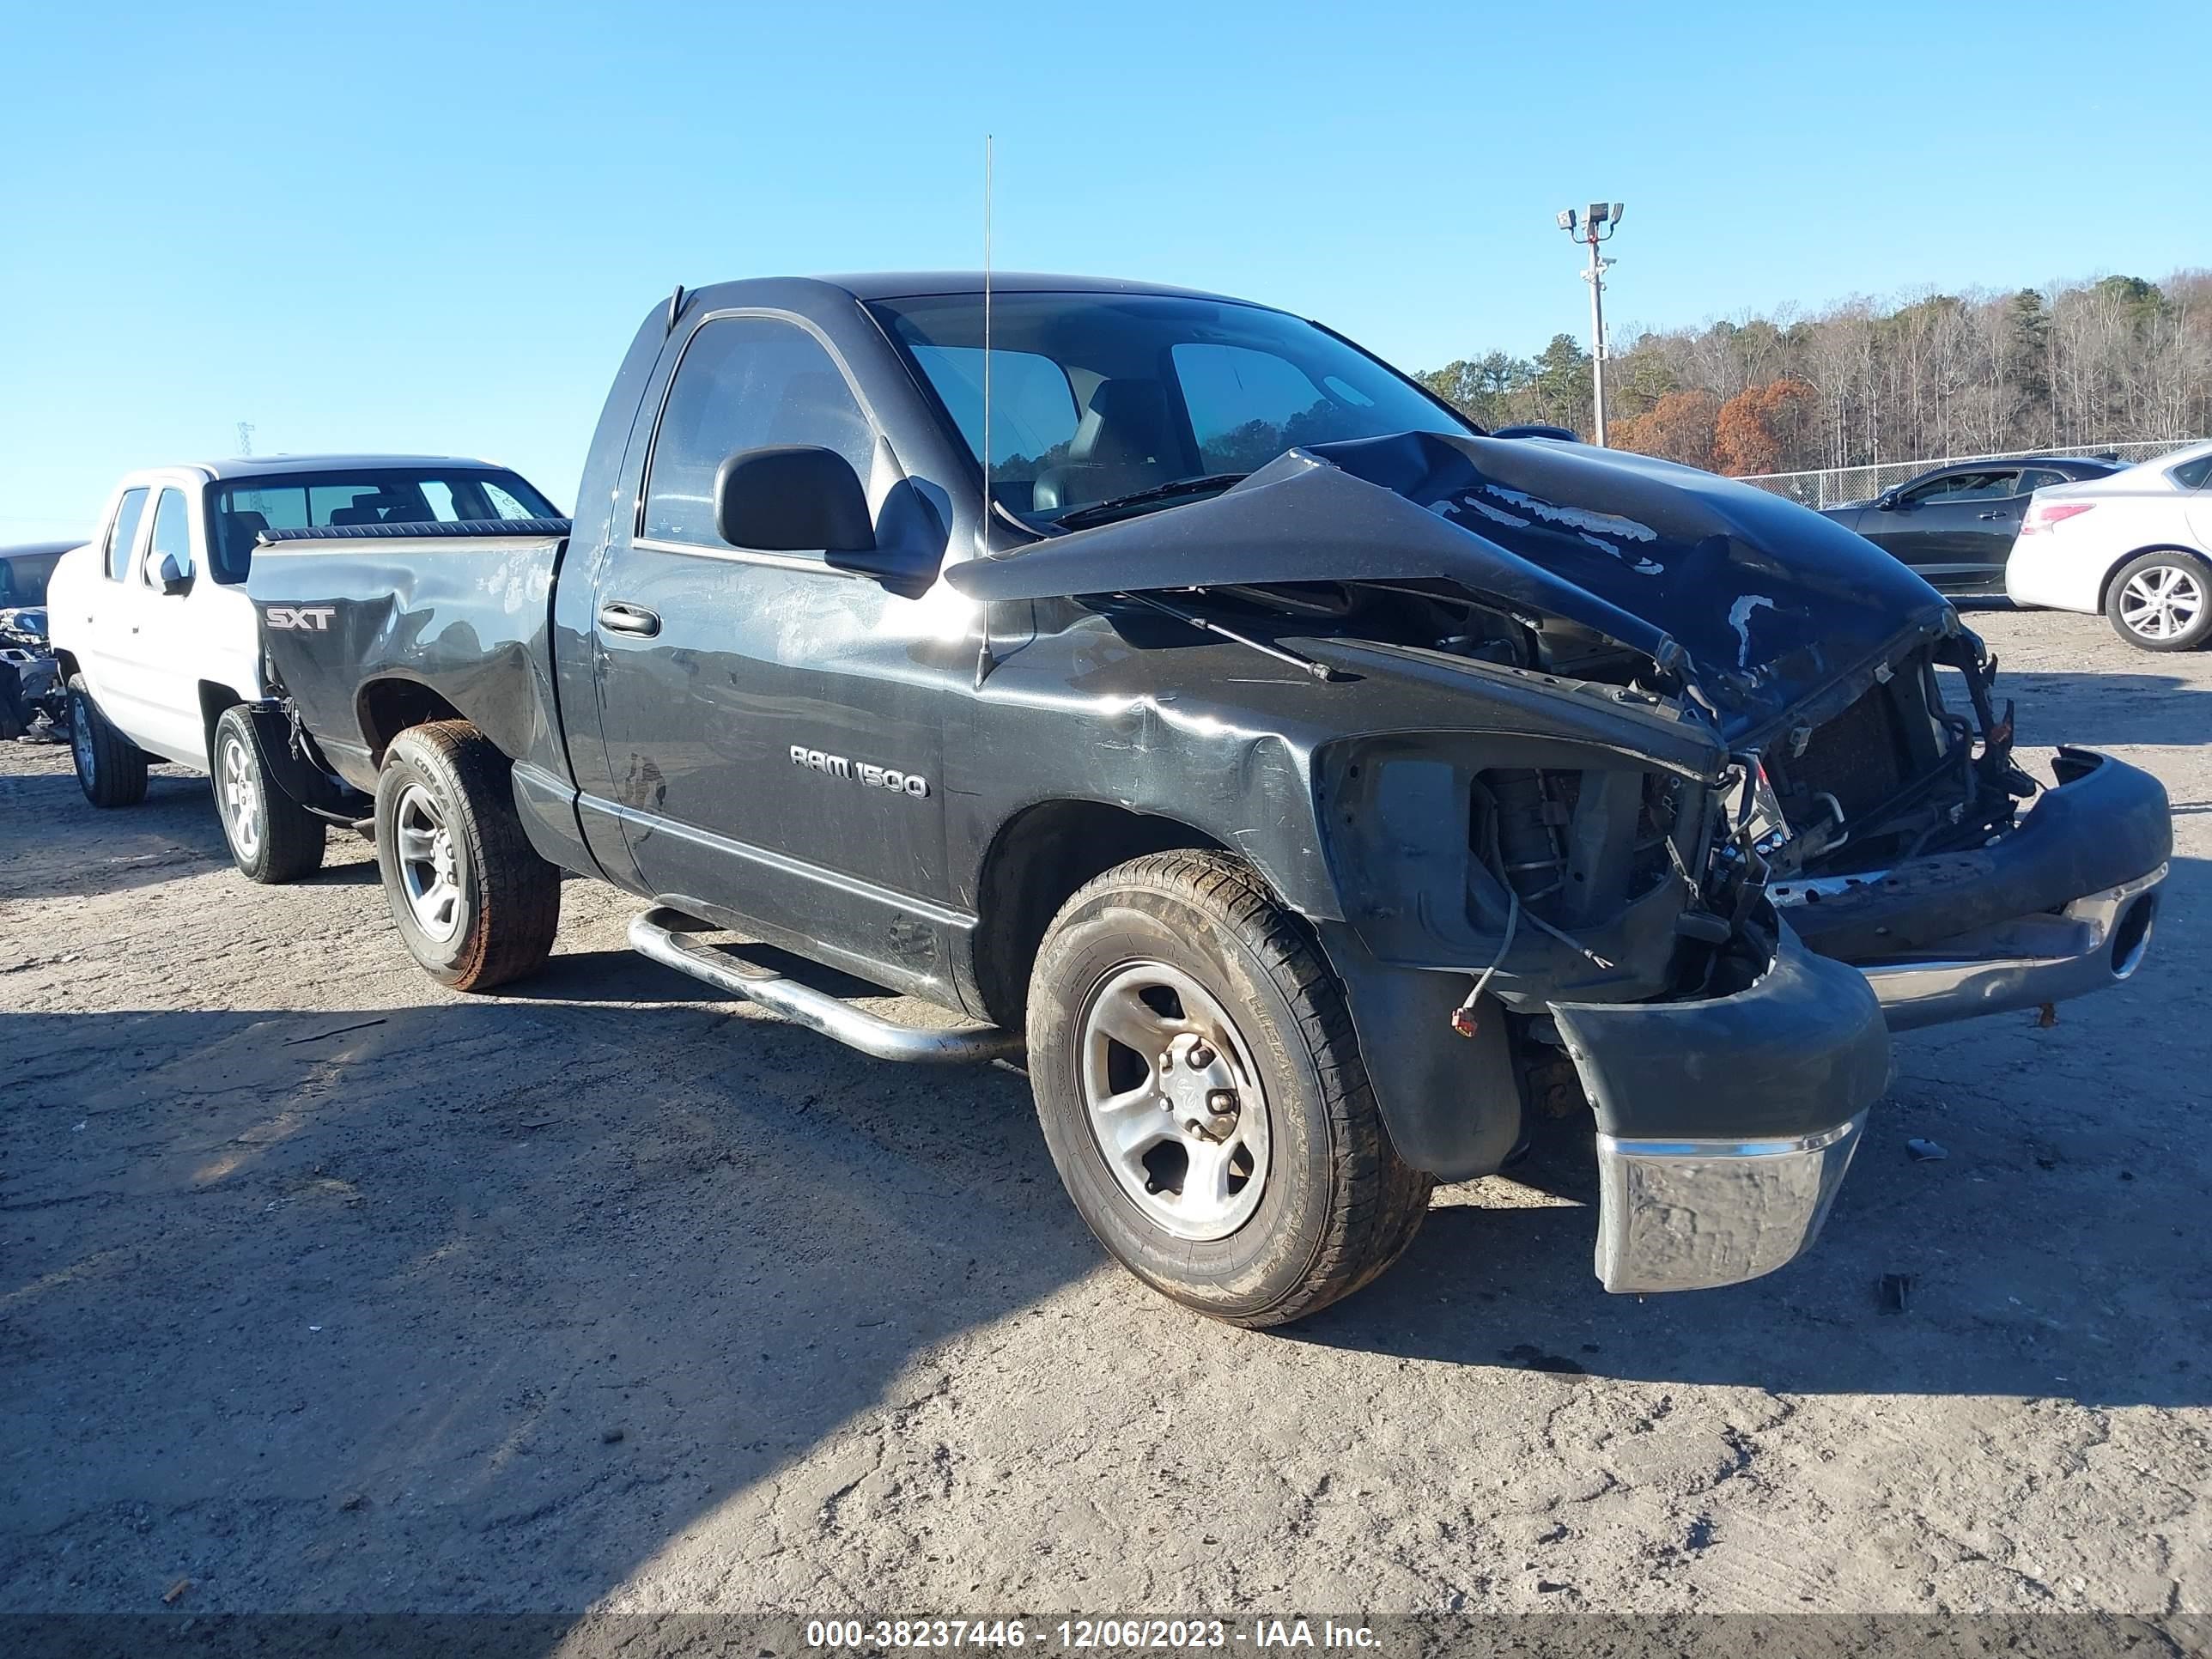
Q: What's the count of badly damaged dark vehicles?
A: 2